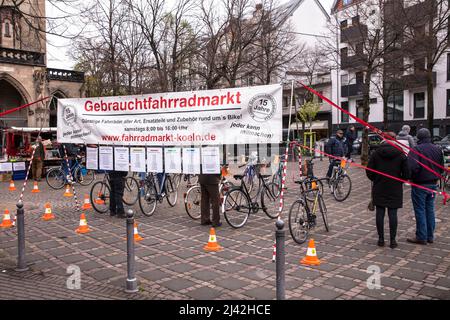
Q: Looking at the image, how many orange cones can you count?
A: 11